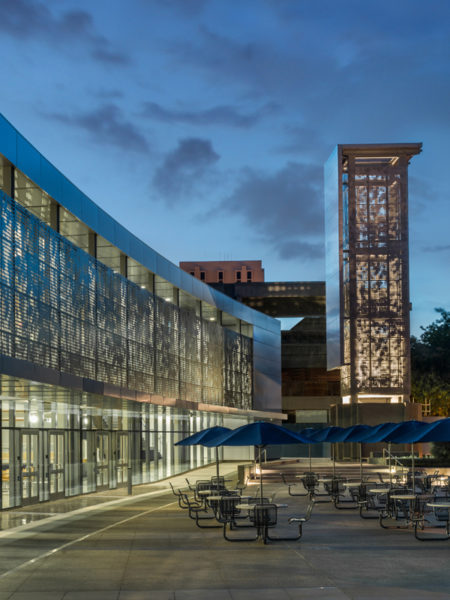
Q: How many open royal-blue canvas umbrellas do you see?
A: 8